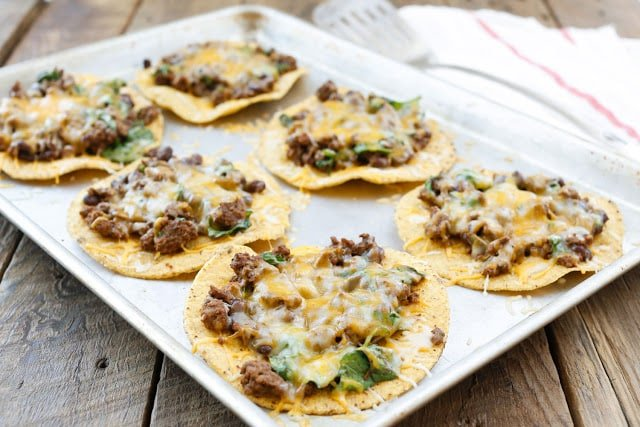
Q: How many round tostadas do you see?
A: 6